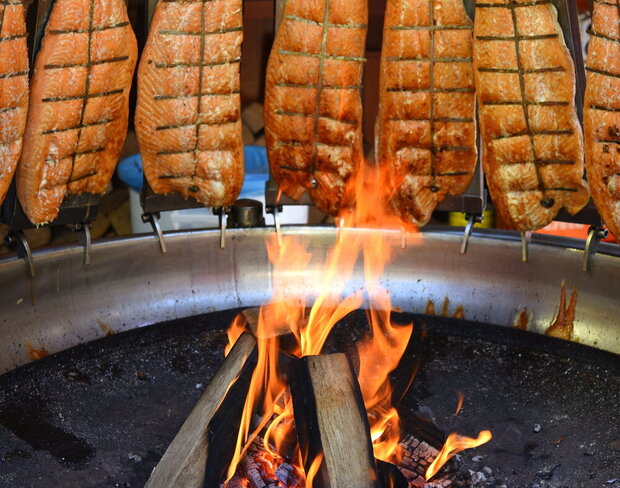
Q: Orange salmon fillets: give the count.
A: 7